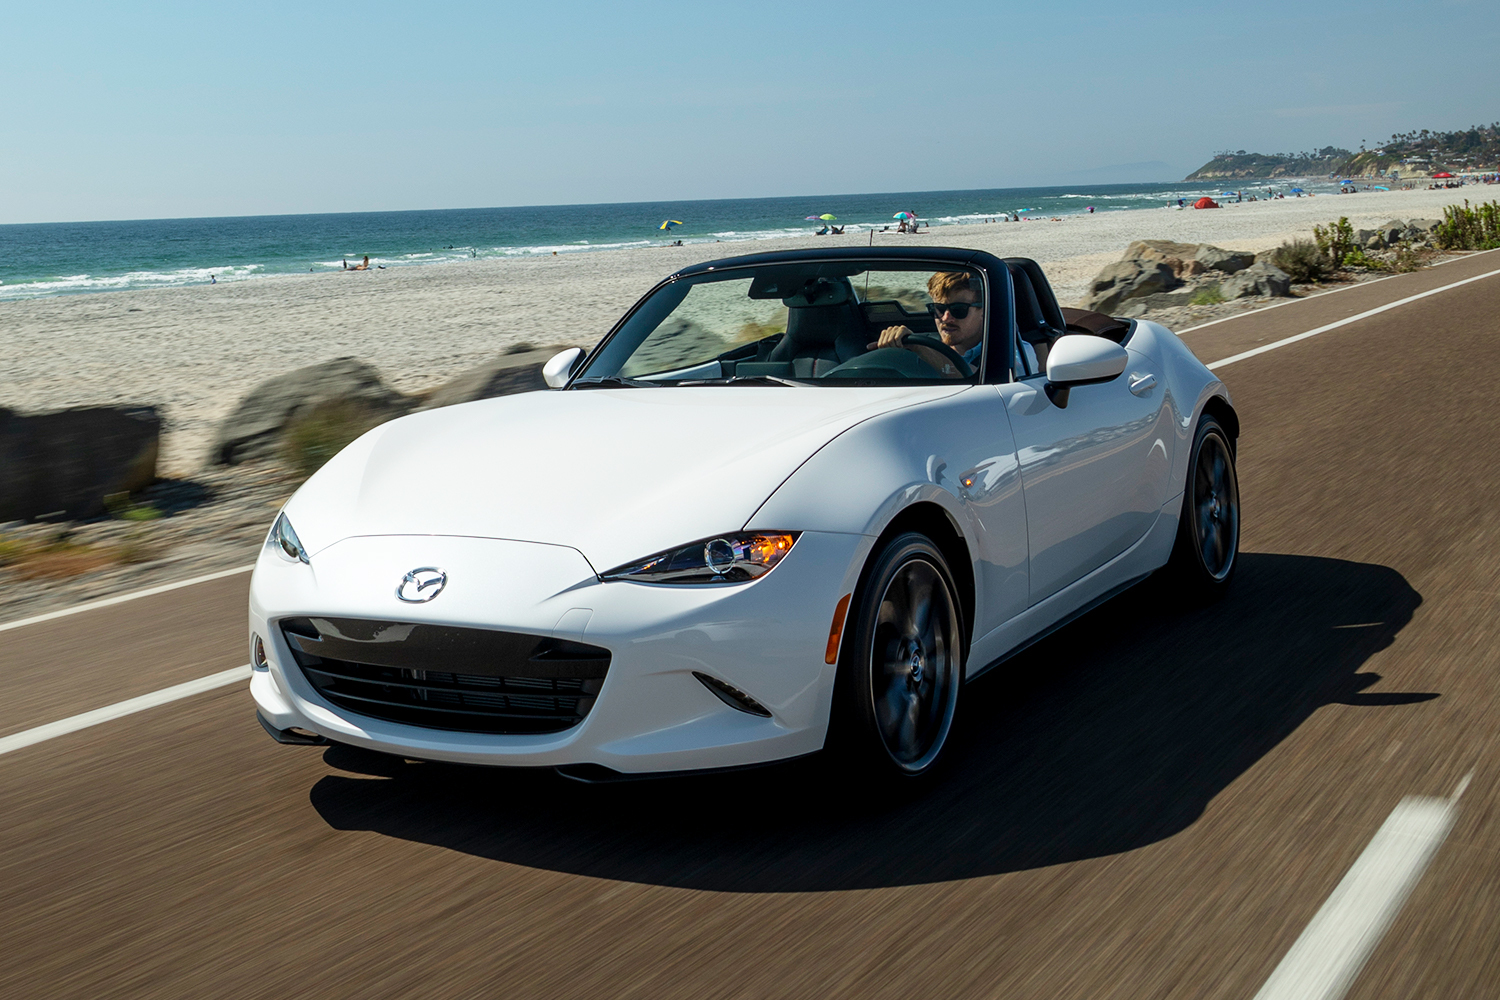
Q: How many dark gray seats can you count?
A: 2